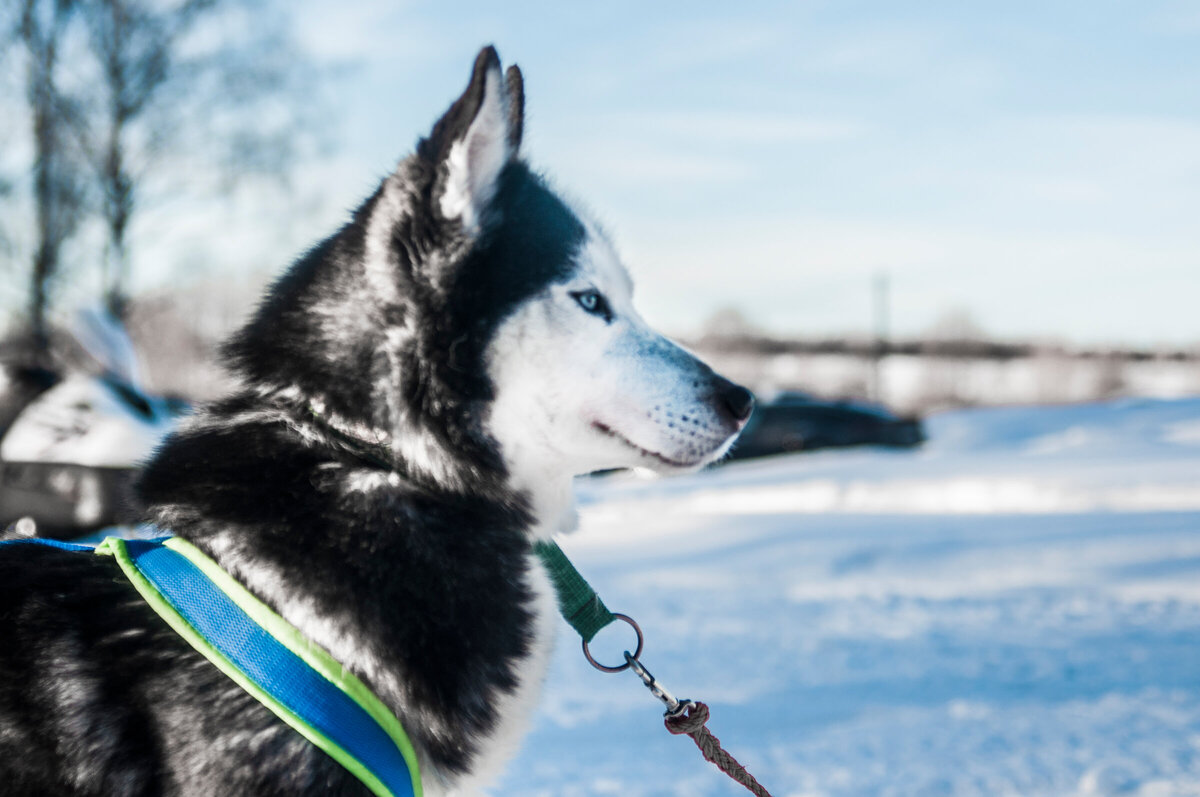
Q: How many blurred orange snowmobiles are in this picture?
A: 0